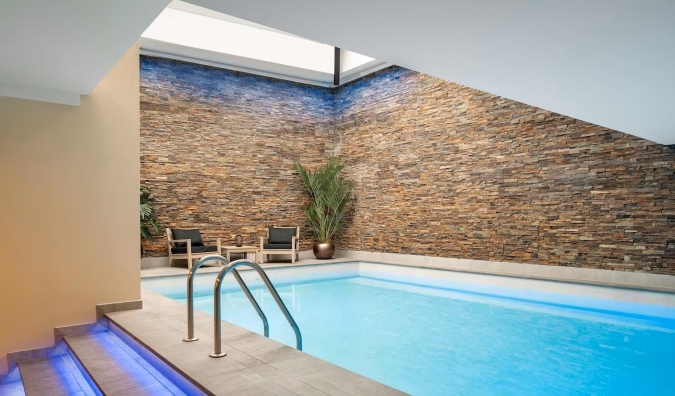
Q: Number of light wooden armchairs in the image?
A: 2